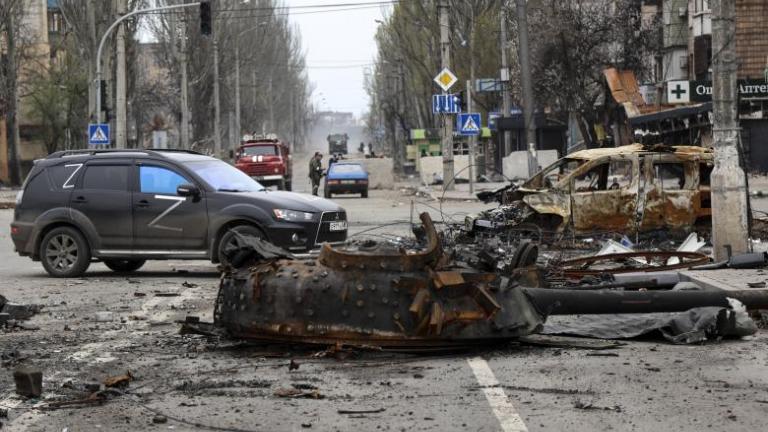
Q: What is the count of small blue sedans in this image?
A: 1